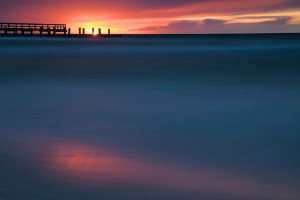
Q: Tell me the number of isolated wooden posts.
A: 6